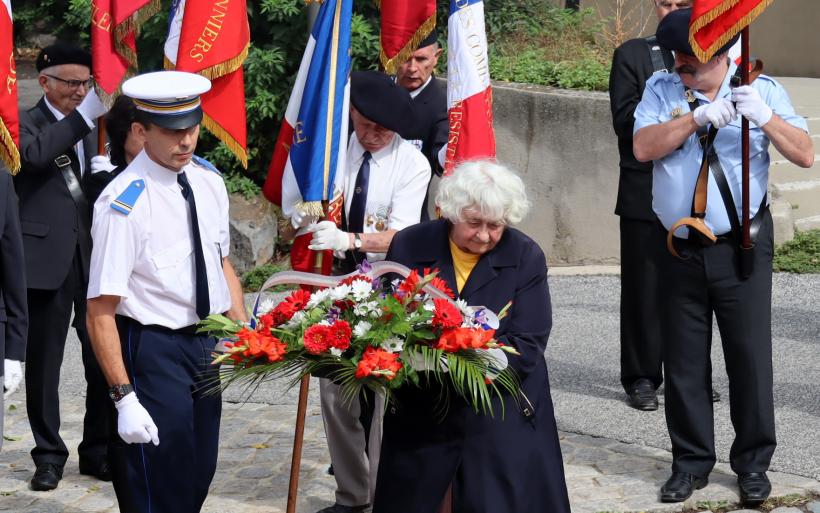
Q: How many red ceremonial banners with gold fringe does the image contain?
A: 5